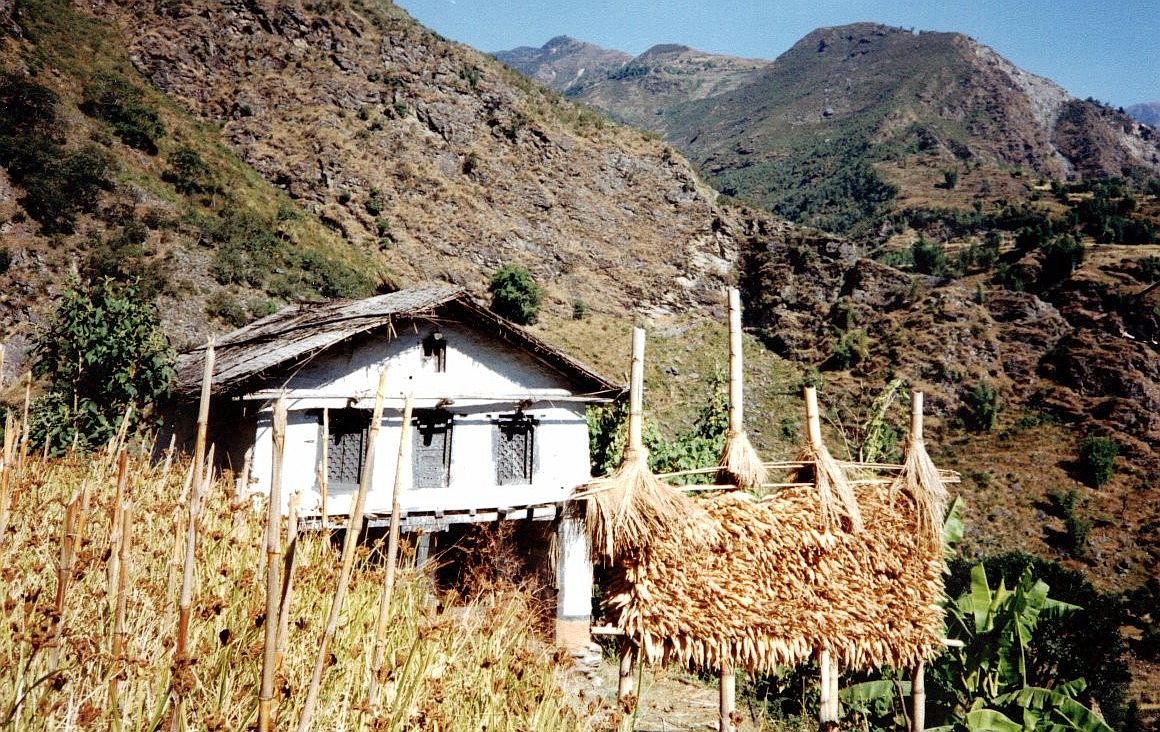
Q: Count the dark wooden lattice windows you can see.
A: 3